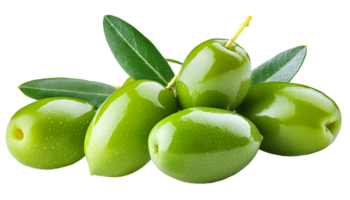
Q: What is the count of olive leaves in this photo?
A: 3